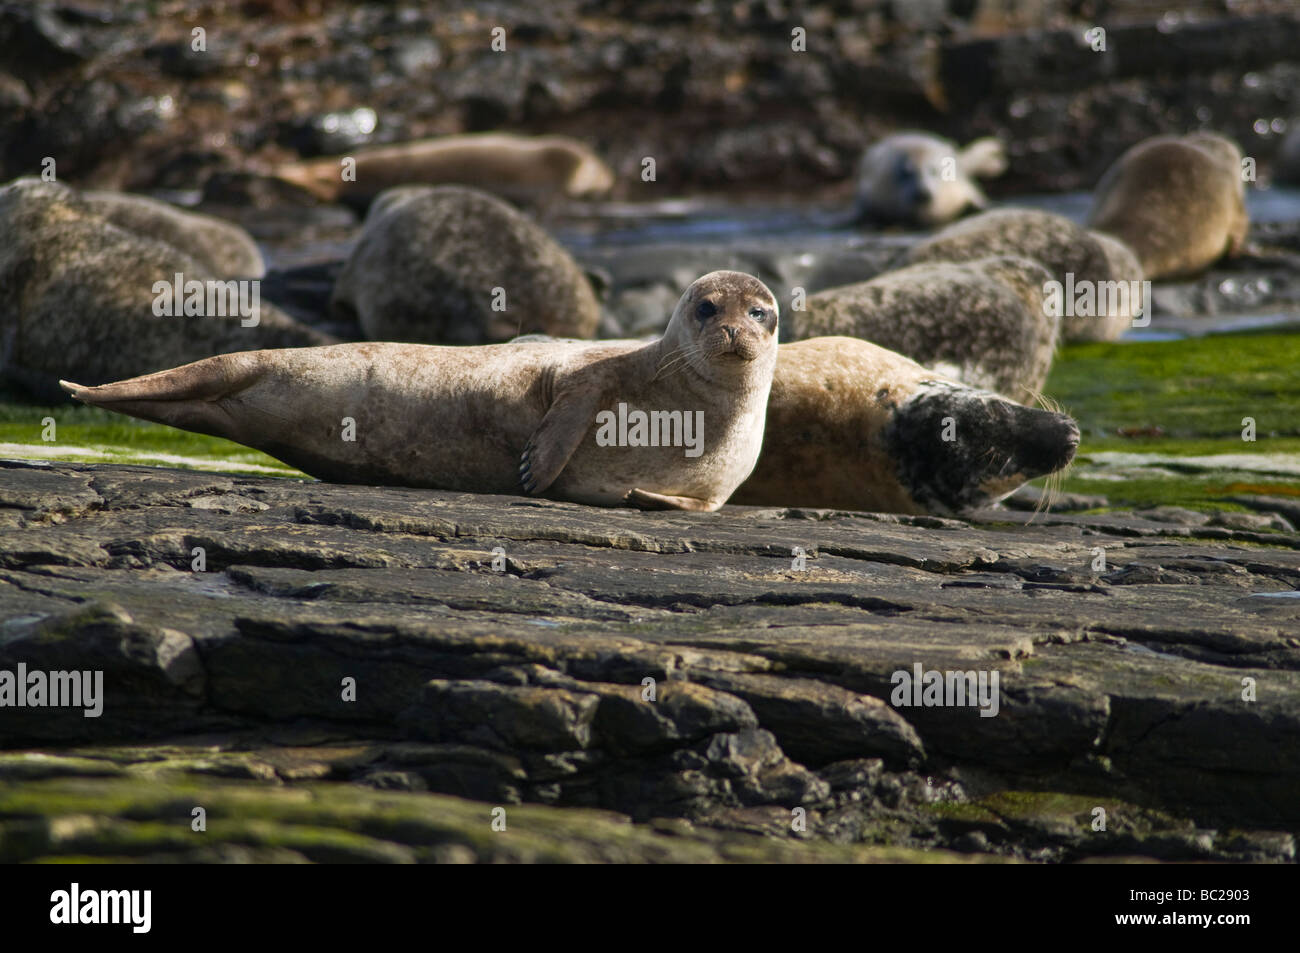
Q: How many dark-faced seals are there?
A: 1